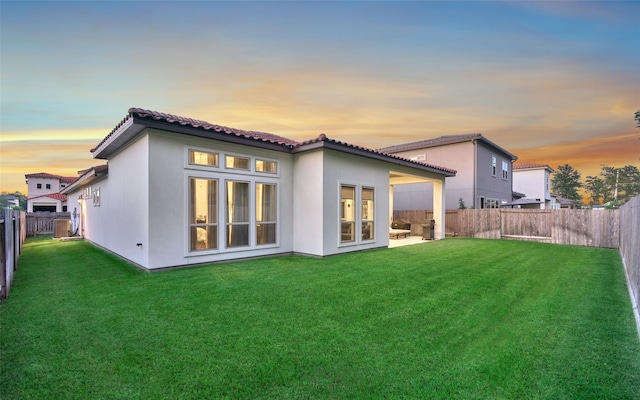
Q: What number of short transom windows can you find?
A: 3